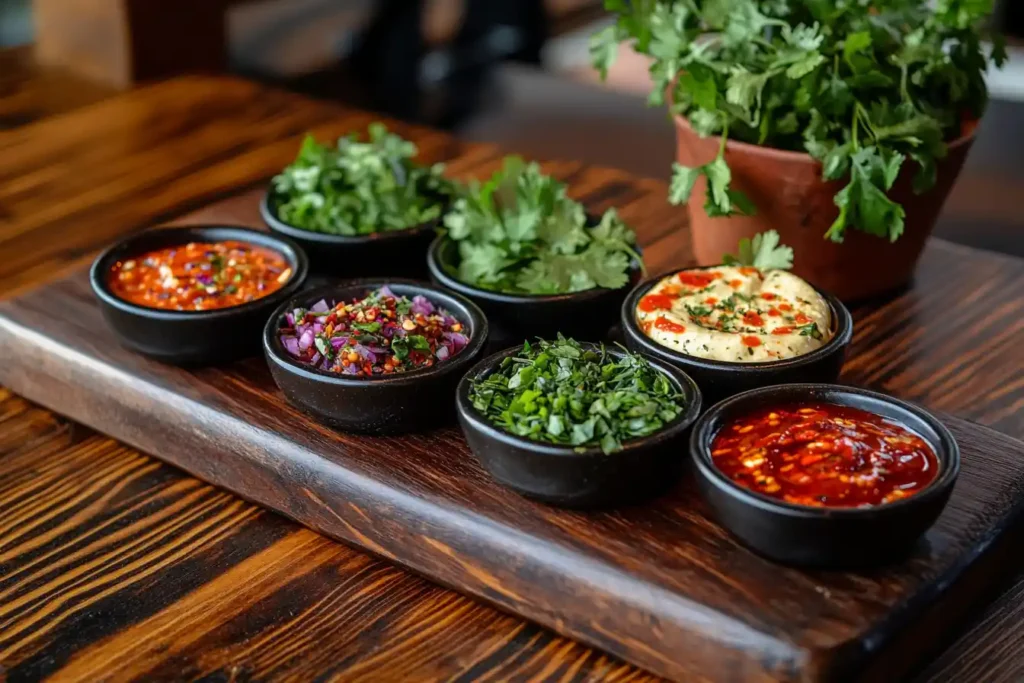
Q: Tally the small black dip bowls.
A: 7